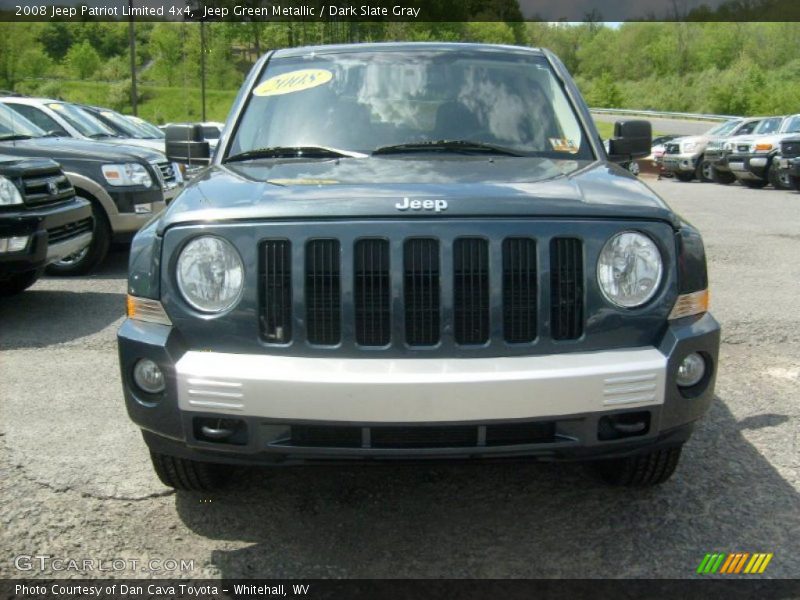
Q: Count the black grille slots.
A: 7